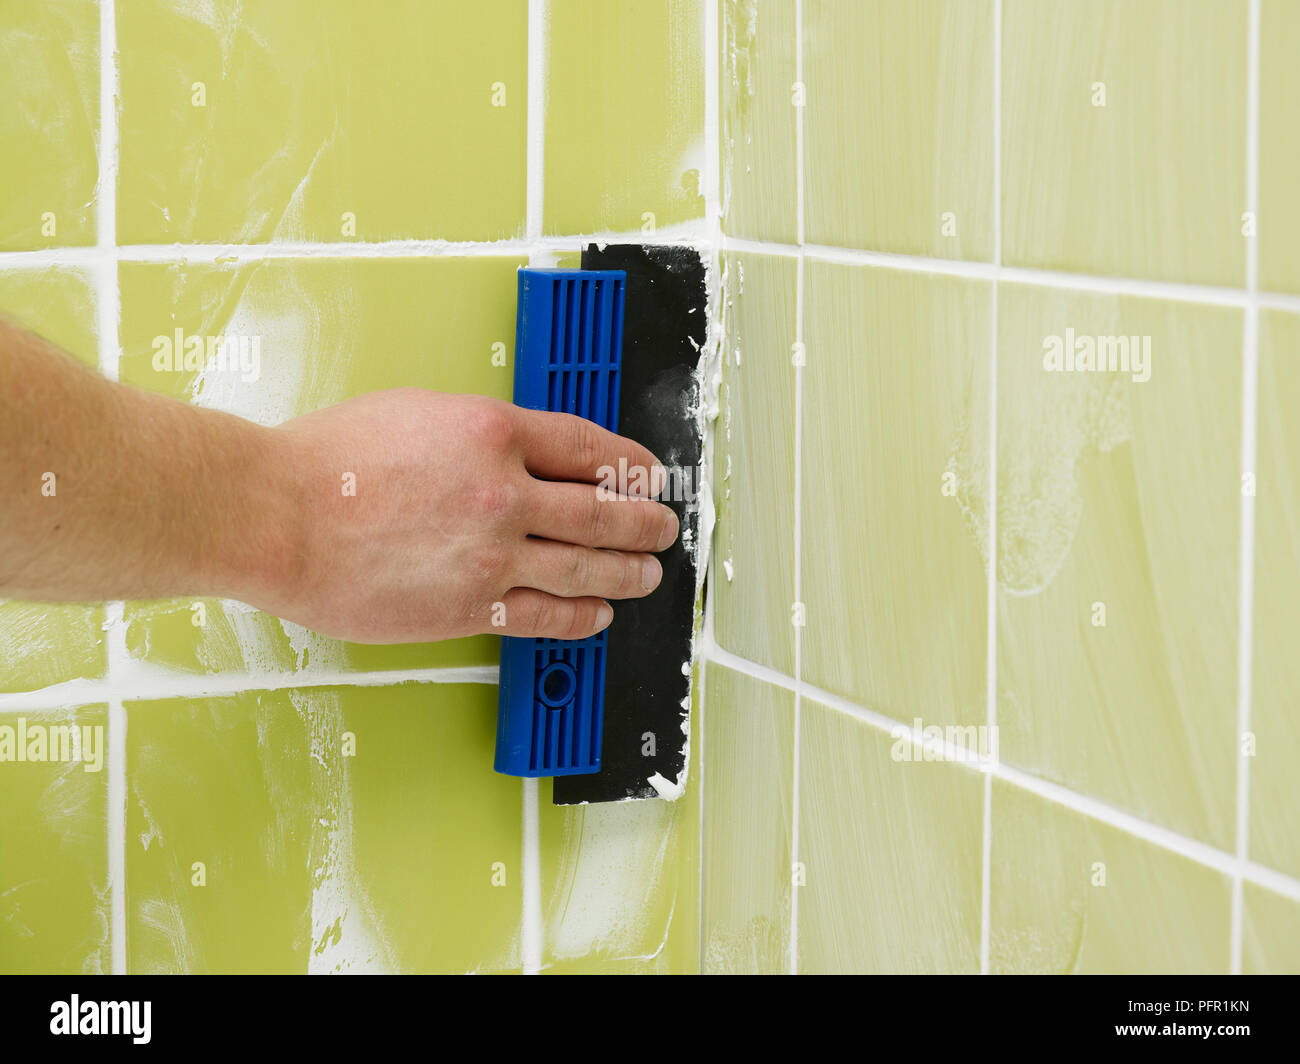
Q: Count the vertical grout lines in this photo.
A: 6